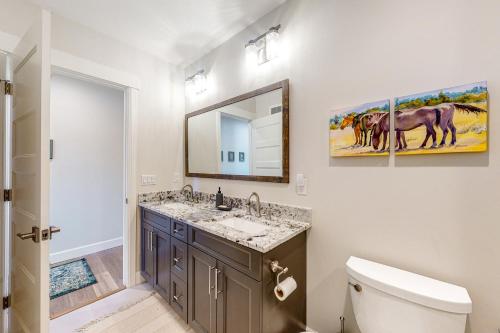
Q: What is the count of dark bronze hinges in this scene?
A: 3